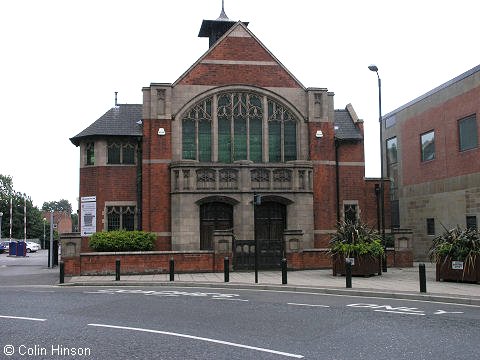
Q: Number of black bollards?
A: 7